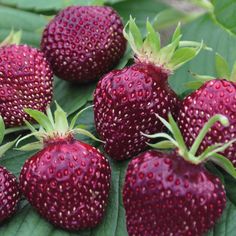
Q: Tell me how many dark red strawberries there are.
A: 7